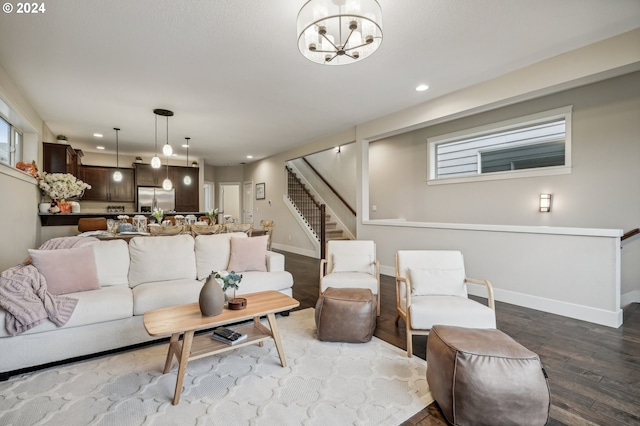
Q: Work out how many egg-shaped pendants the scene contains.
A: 5